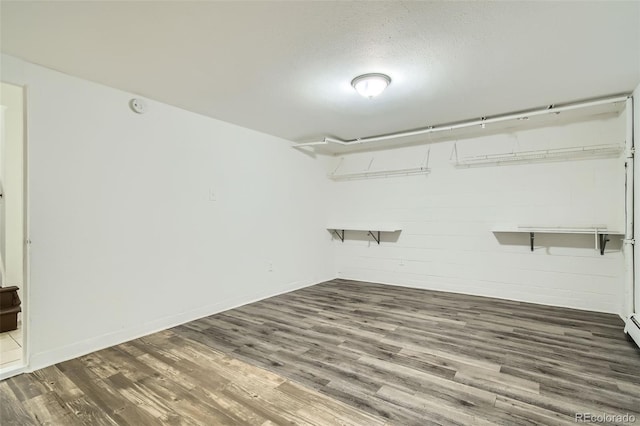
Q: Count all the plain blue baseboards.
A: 0